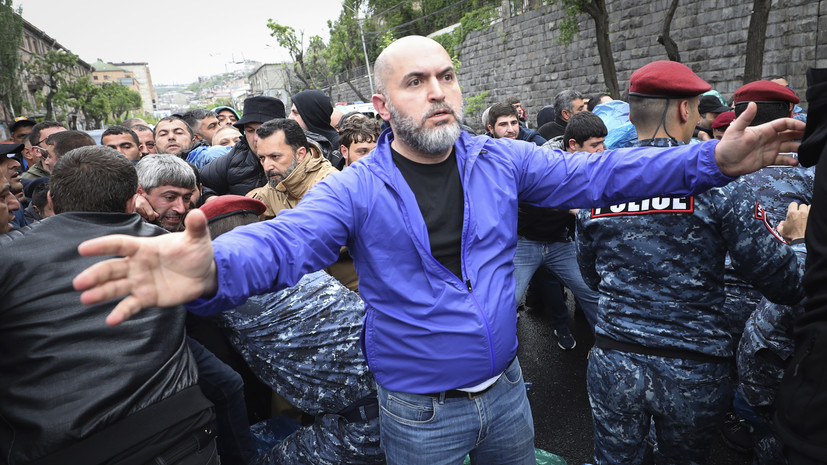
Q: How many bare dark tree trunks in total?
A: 3